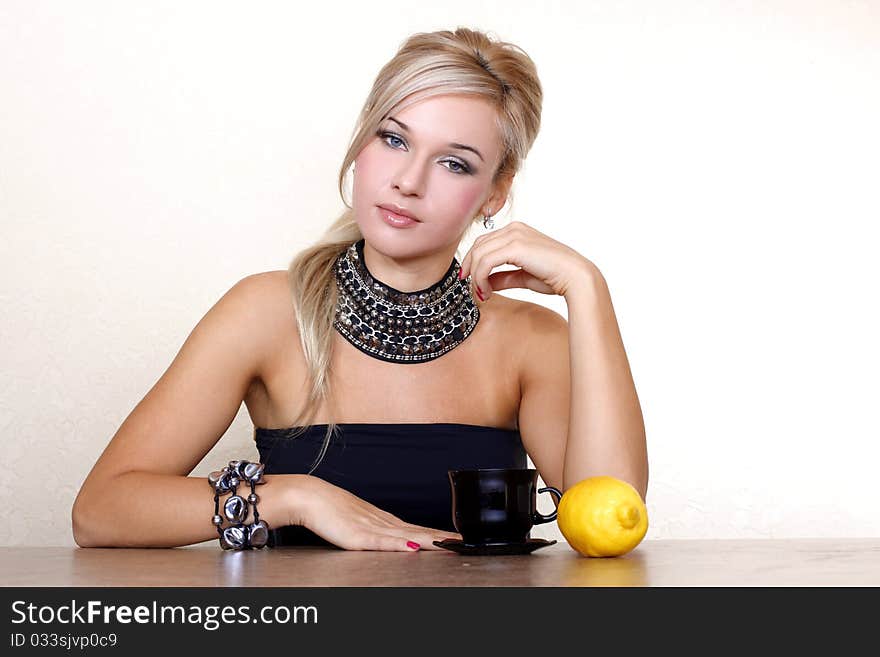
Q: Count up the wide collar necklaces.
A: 1